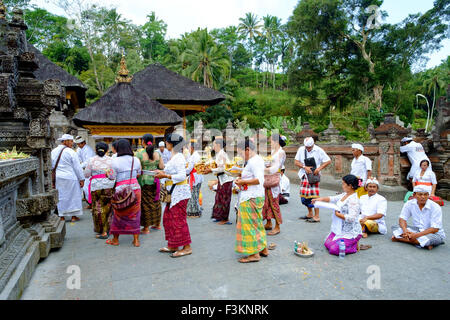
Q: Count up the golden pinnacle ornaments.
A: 1